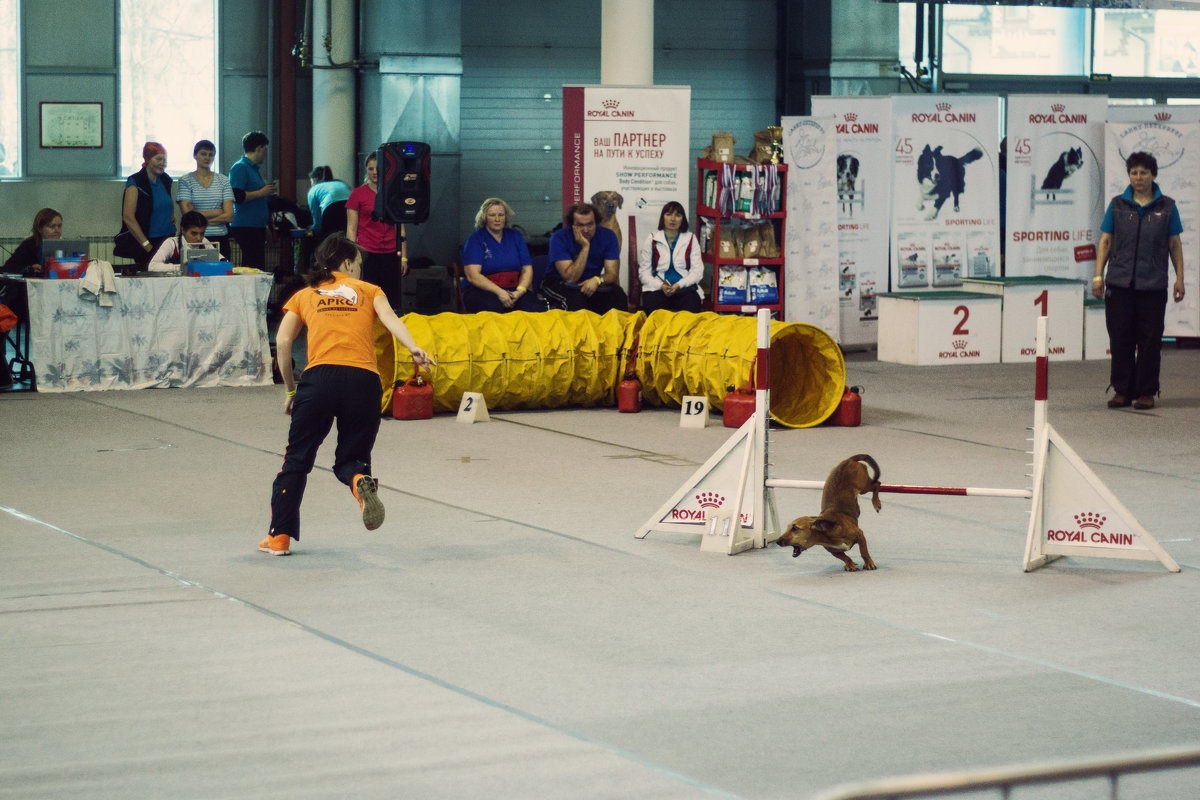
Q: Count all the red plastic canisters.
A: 4